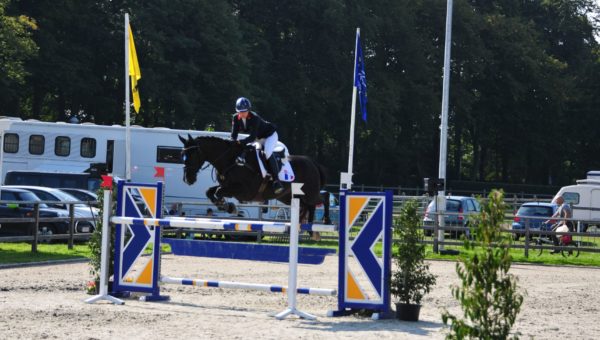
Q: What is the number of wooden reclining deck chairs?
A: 0